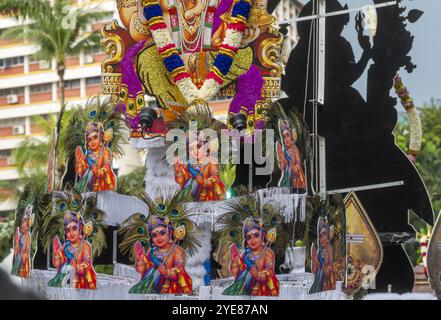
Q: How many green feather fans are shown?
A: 8